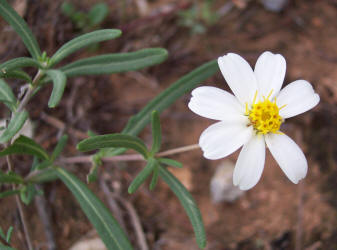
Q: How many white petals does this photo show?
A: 7